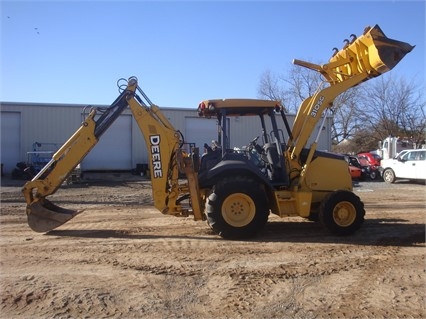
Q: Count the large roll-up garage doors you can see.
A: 3